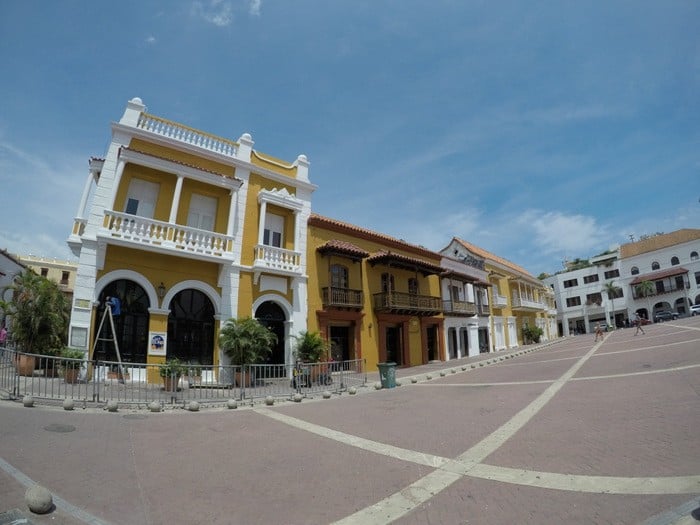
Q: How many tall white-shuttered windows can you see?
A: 3